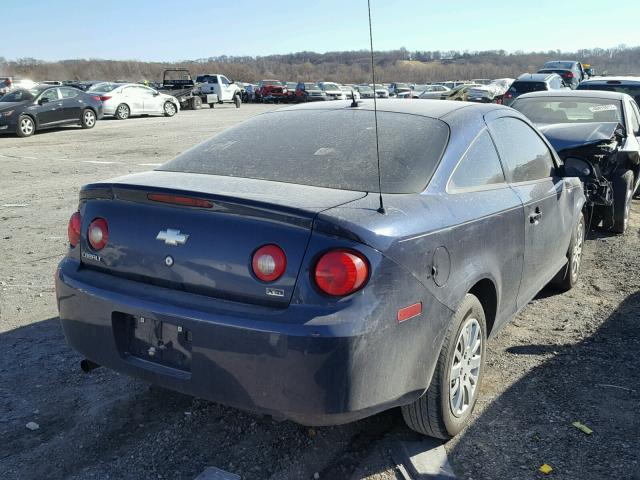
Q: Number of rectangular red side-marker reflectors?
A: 1